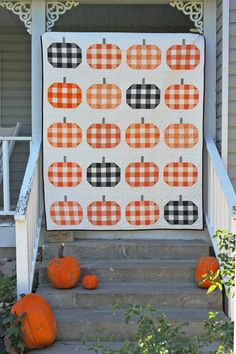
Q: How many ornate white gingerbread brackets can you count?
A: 3